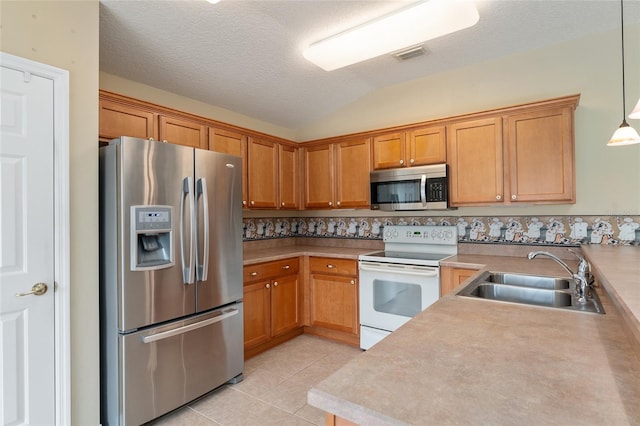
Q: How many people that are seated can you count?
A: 0